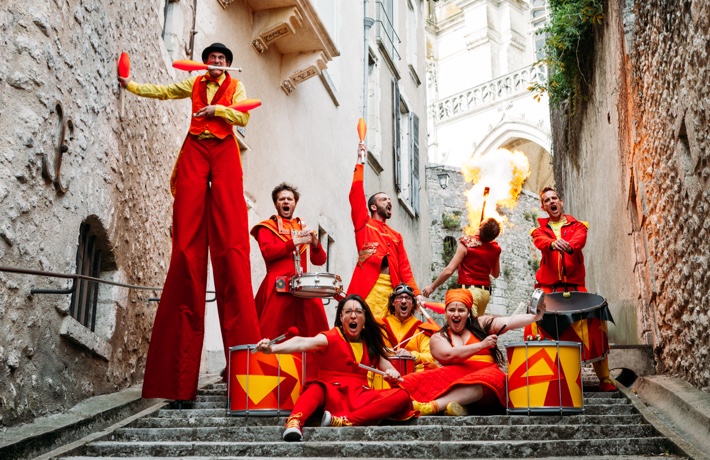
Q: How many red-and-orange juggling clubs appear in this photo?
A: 6